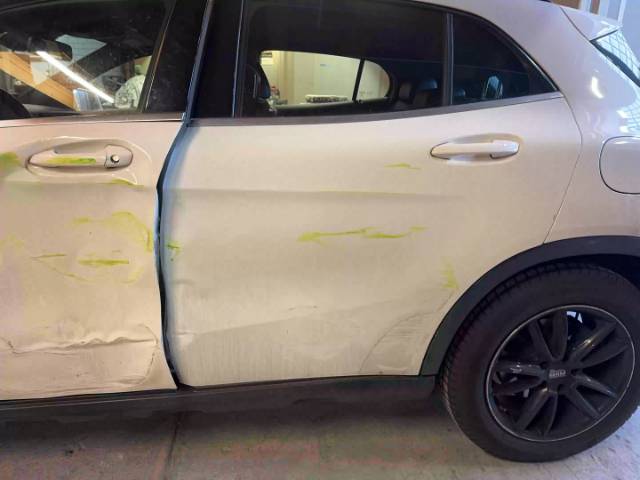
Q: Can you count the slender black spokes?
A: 10